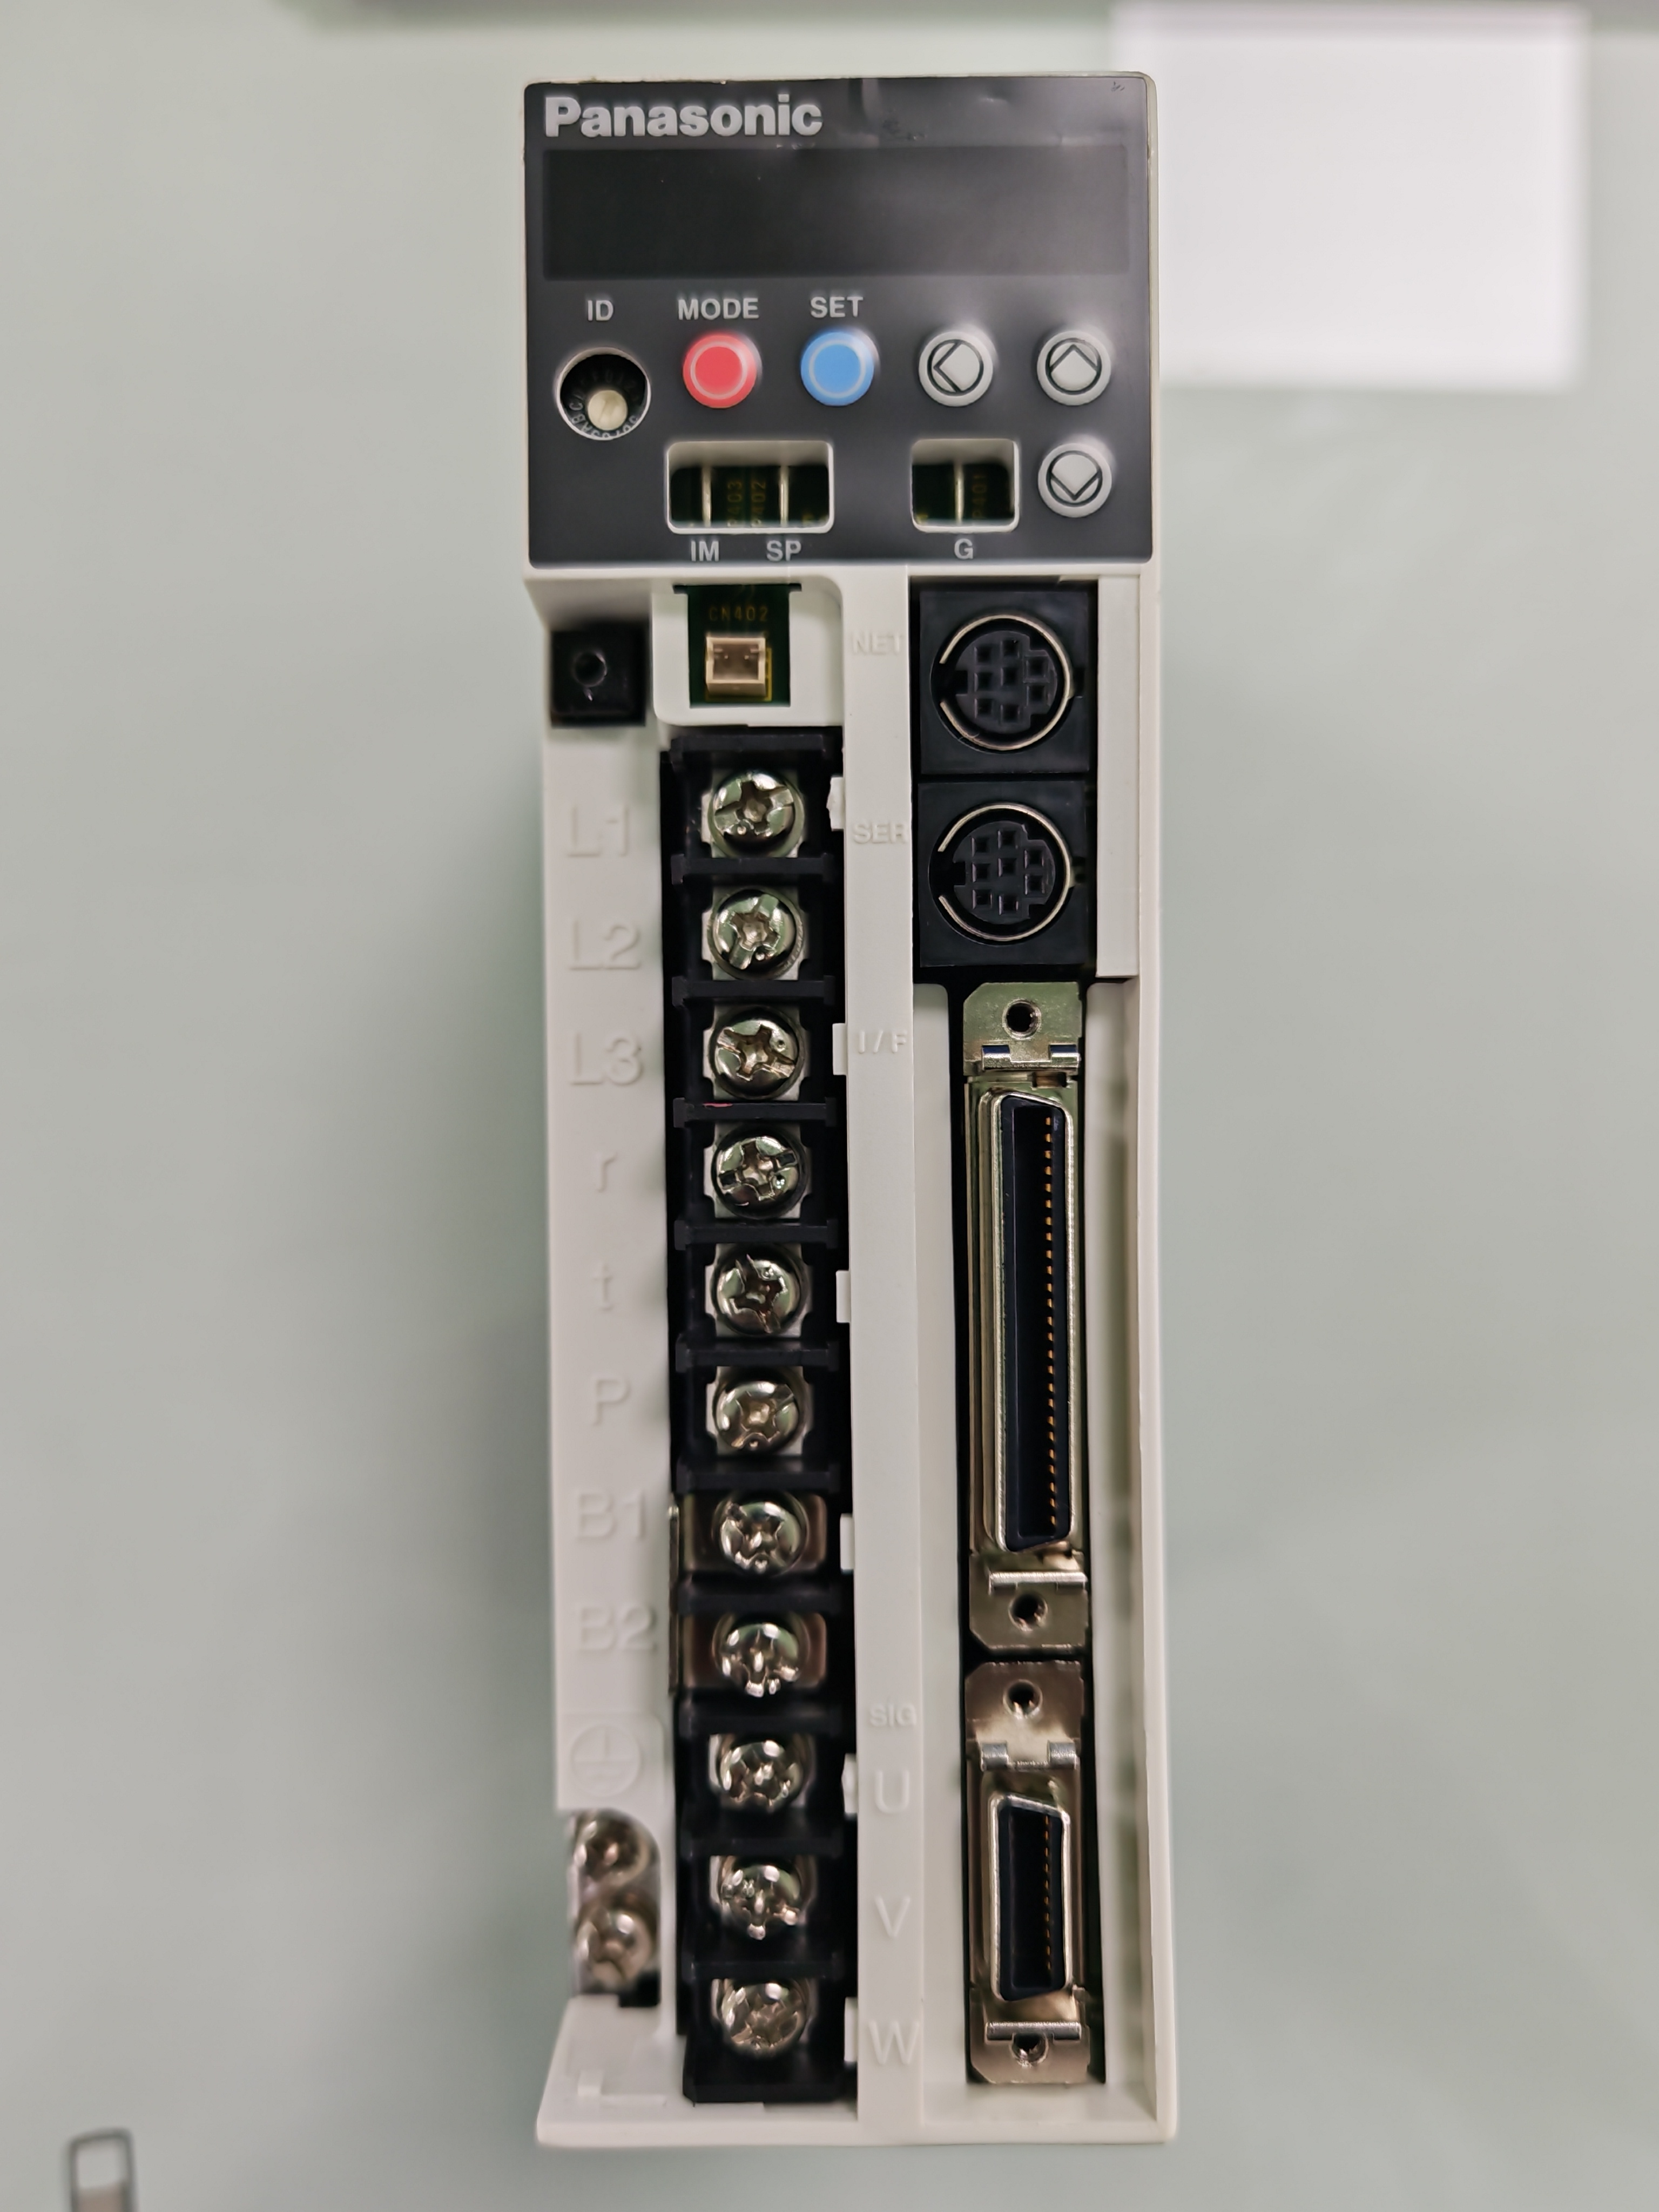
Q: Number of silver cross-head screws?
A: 13